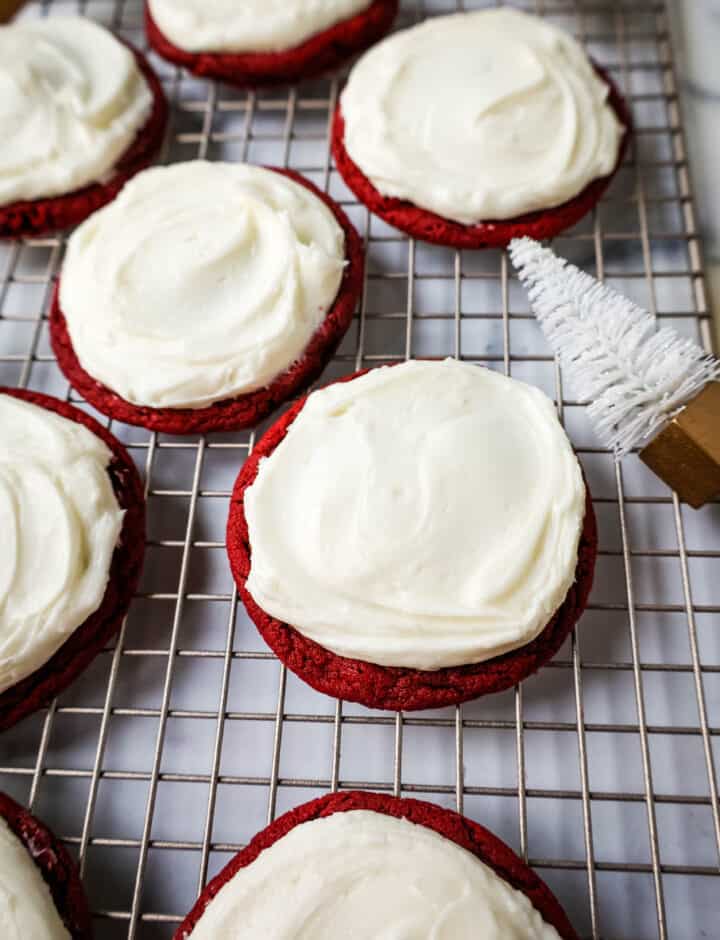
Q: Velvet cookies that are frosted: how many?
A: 8